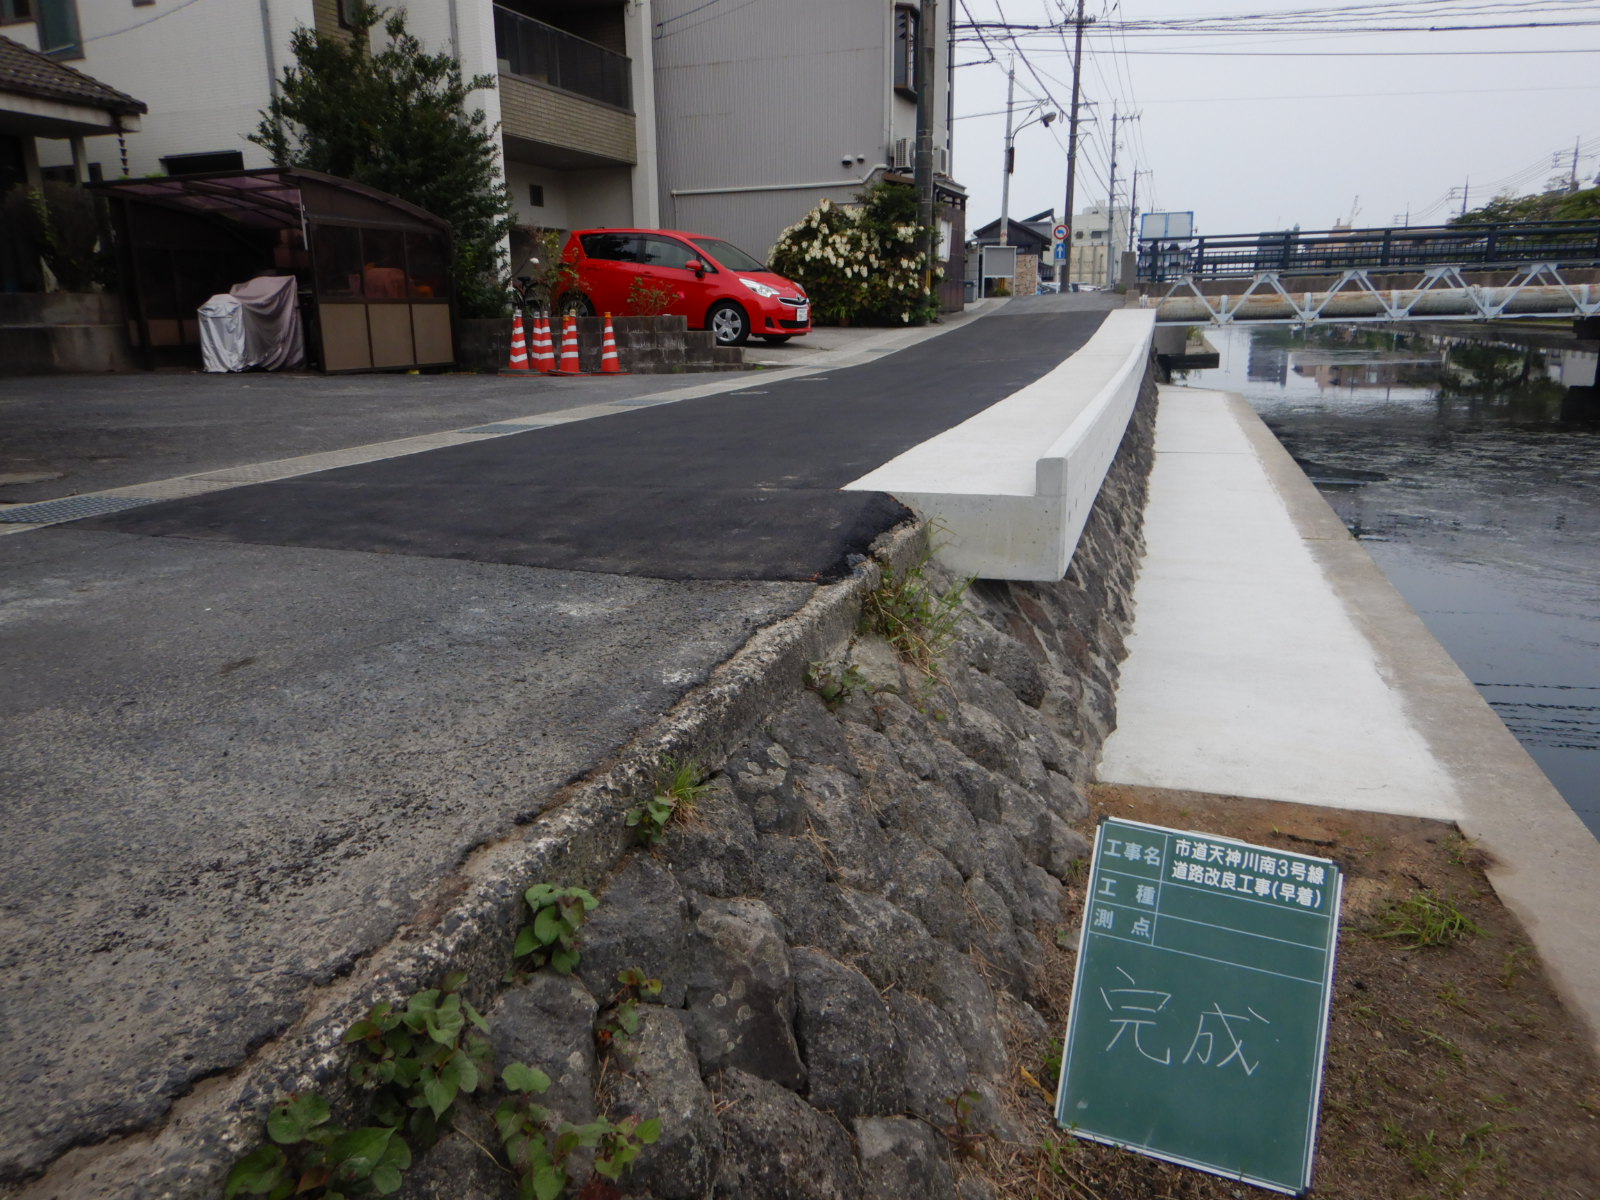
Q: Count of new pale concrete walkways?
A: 2